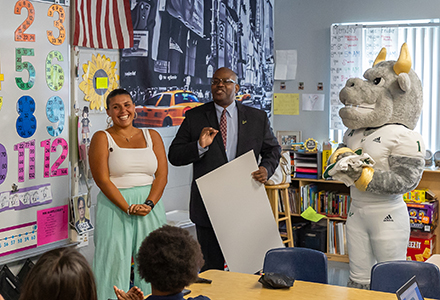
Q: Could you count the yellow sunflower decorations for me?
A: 1